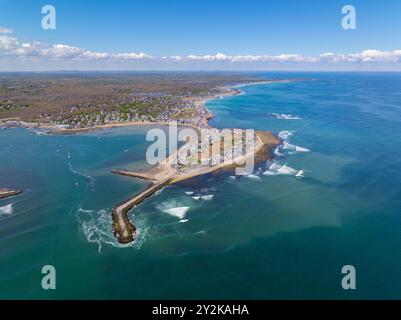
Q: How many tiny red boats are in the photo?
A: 0